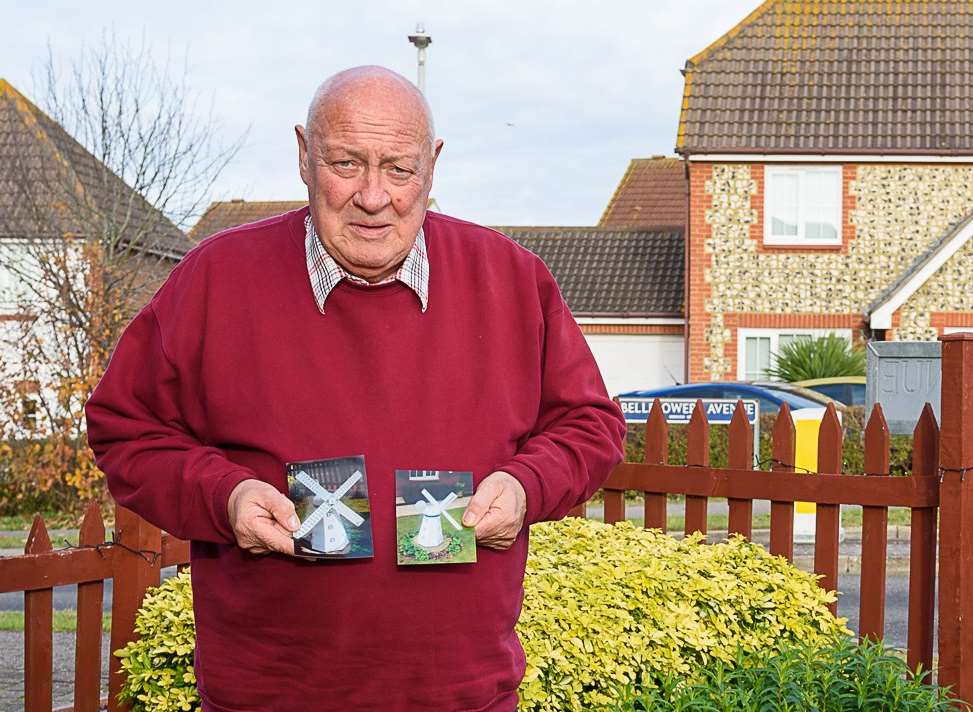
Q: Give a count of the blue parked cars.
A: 1